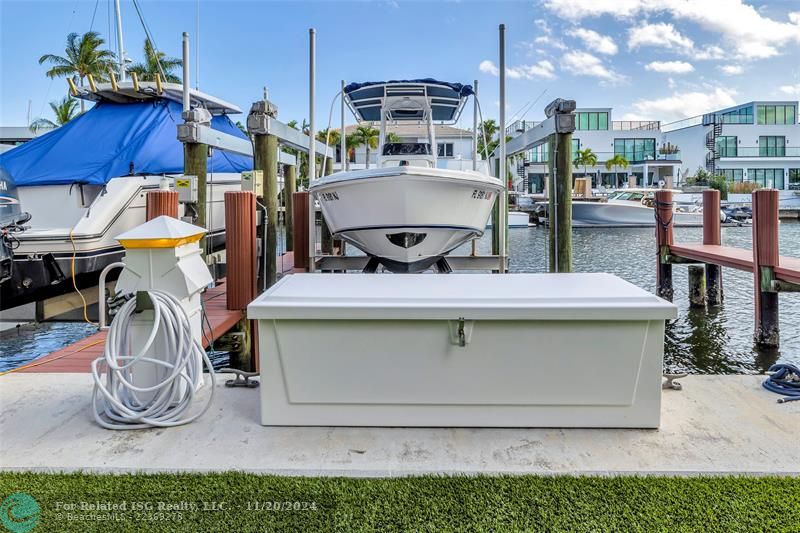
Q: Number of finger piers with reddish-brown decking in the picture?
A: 2